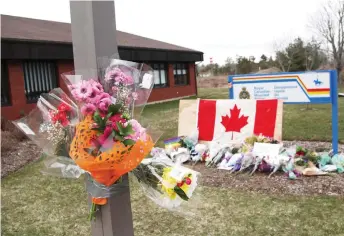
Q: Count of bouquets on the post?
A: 4